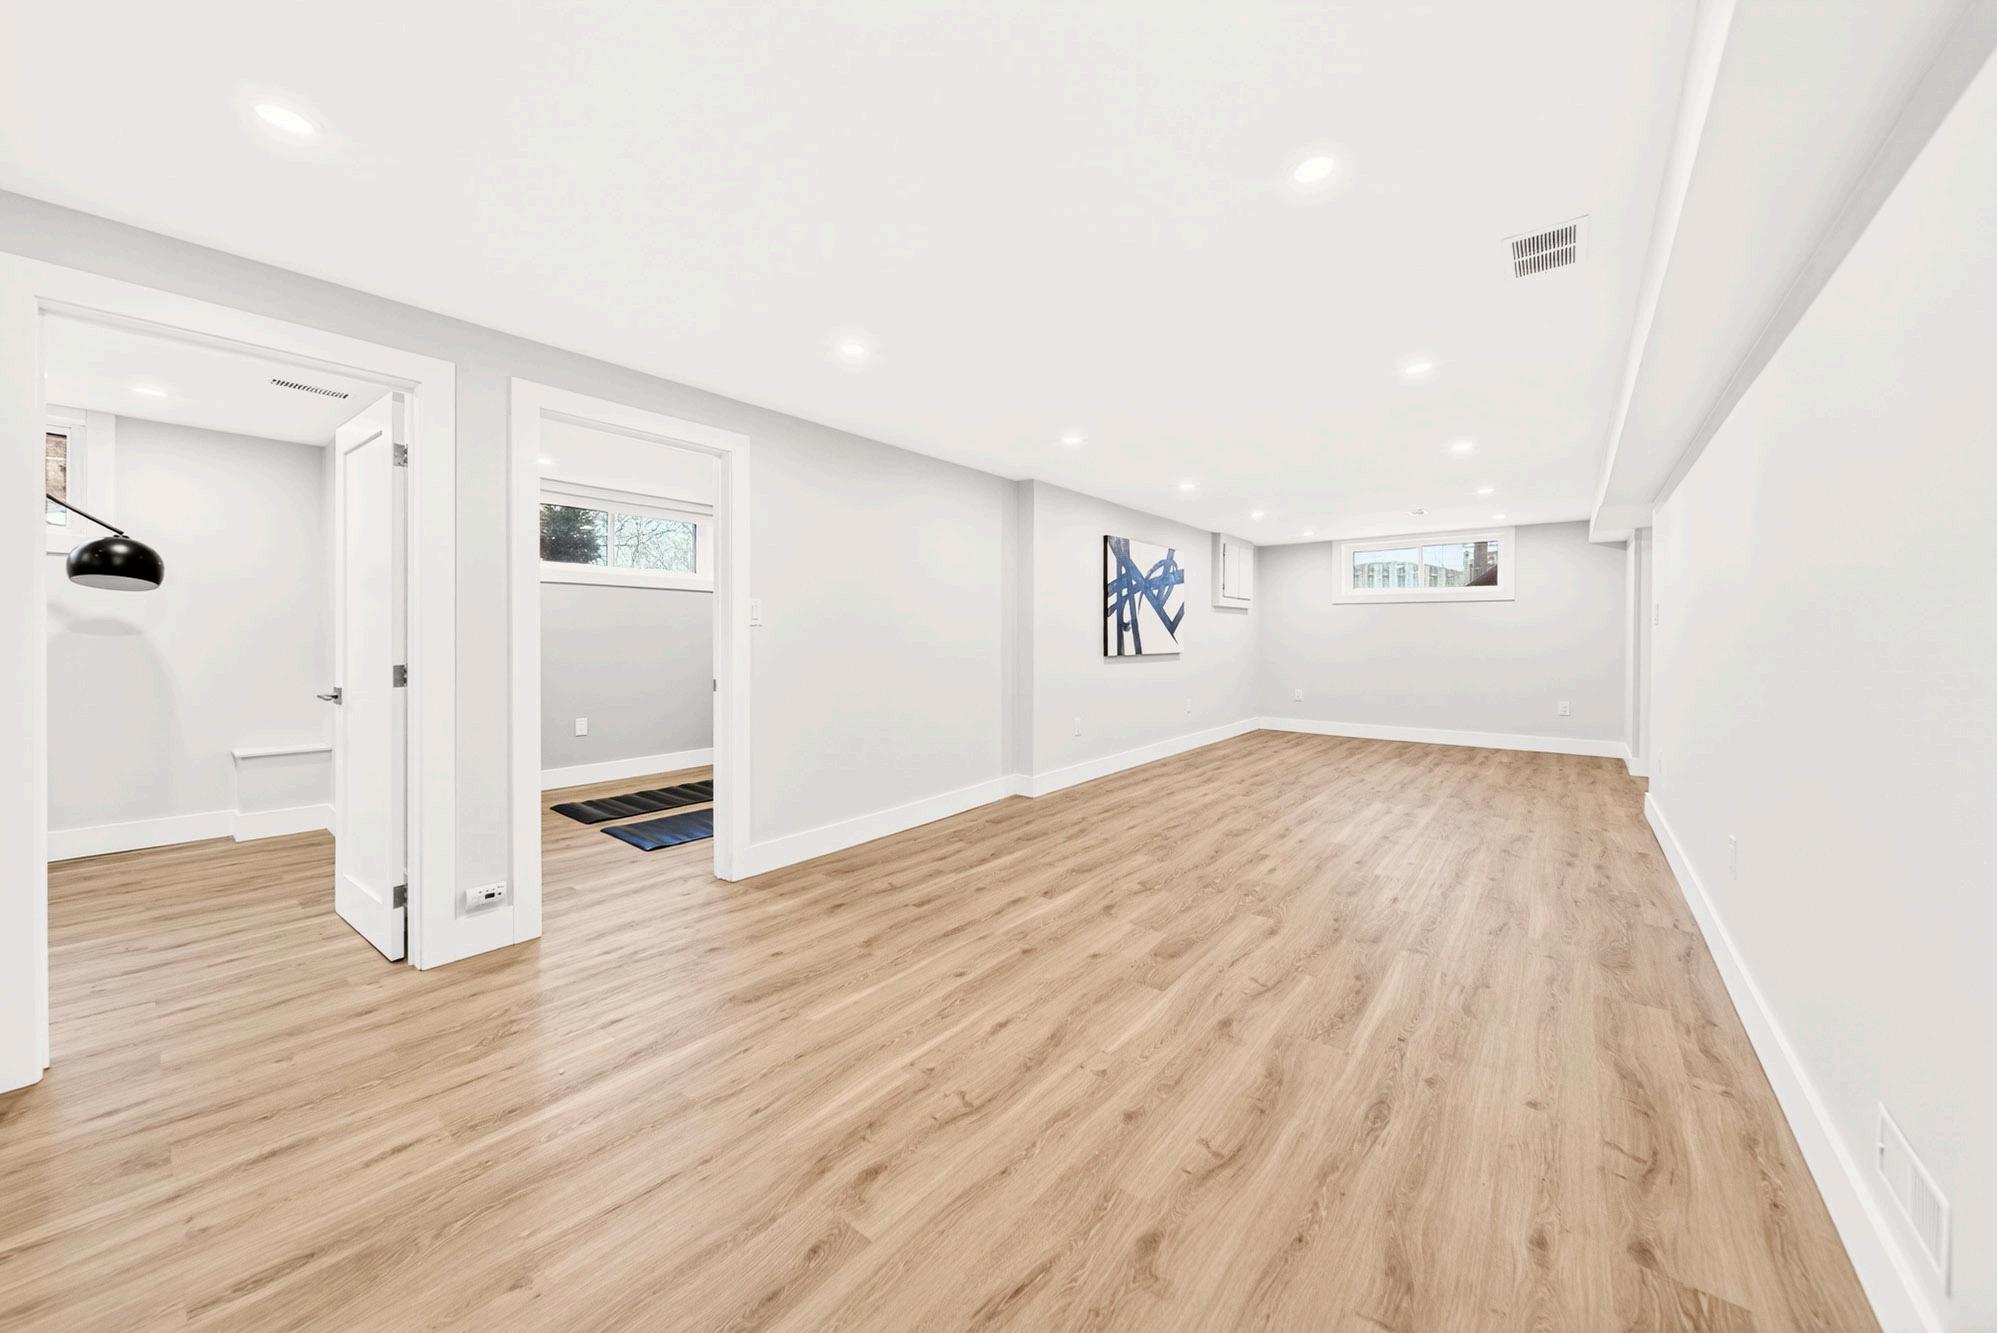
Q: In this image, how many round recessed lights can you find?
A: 13